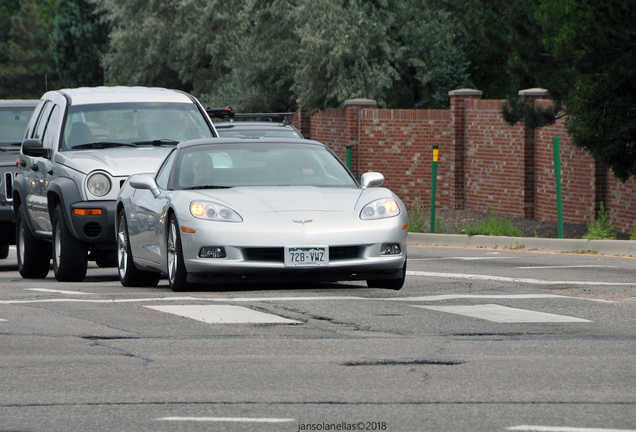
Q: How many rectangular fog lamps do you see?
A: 2